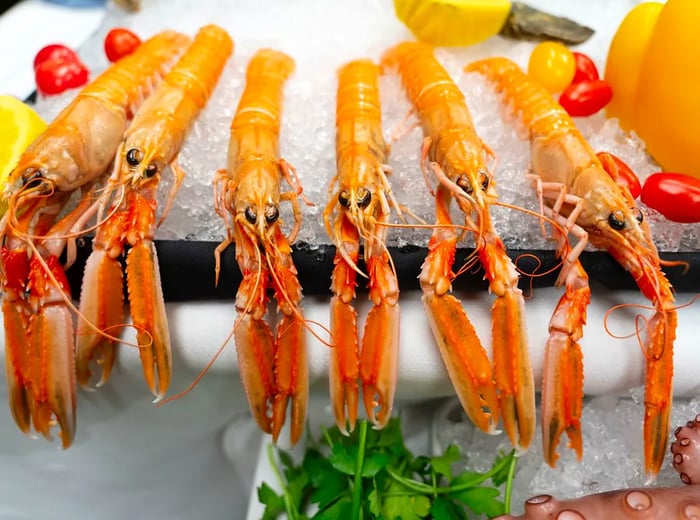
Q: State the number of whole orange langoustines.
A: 6